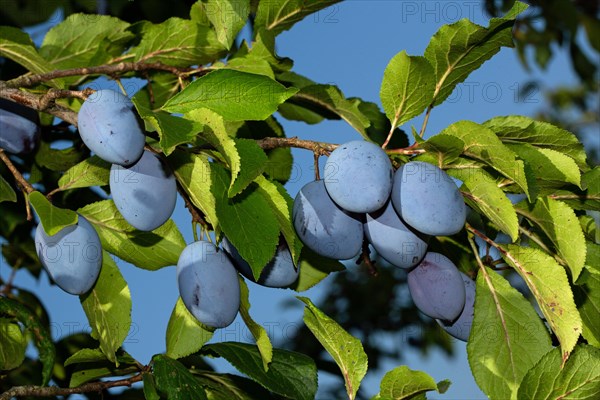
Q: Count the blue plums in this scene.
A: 12